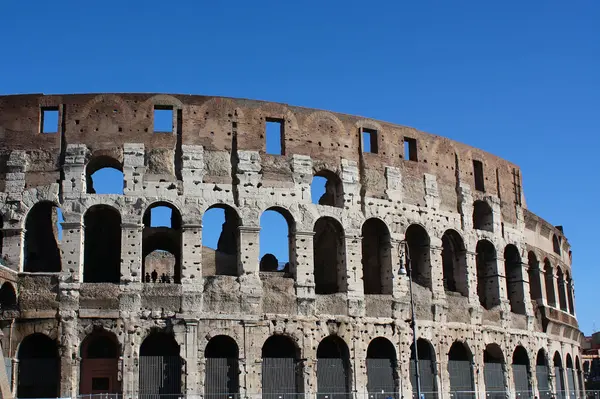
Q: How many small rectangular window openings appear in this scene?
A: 6